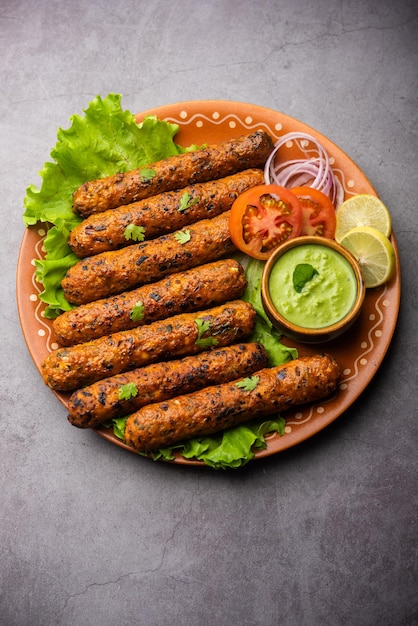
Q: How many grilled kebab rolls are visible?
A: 7